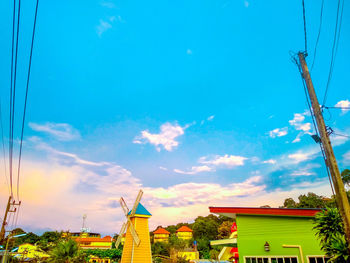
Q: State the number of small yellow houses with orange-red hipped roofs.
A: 2